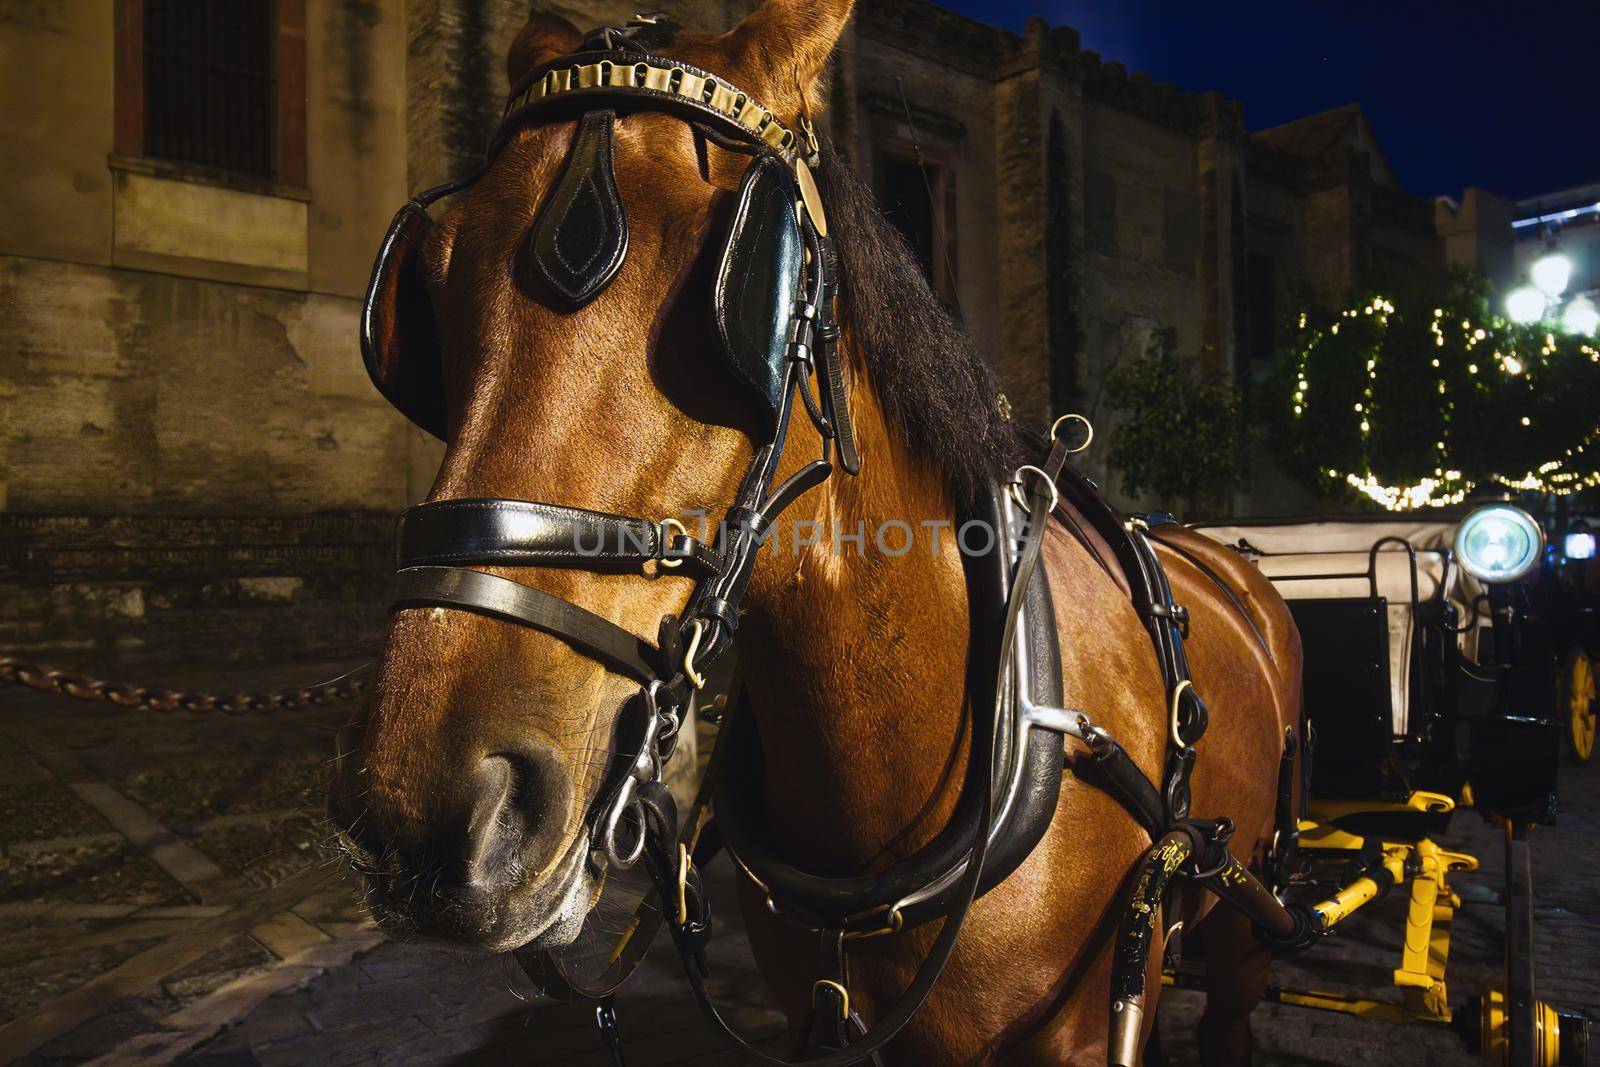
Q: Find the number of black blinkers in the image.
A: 2